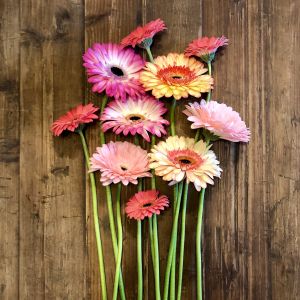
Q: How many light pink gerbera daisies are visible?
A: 2